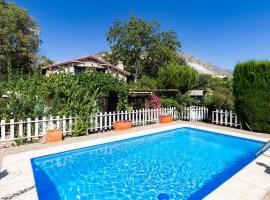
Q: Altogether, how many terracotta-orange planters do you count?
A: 3